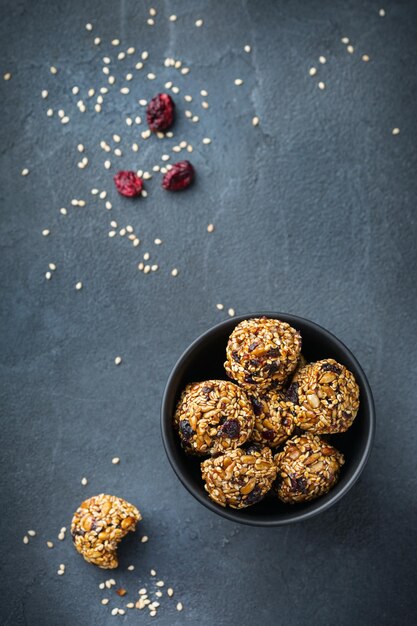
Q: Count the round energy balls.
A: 7